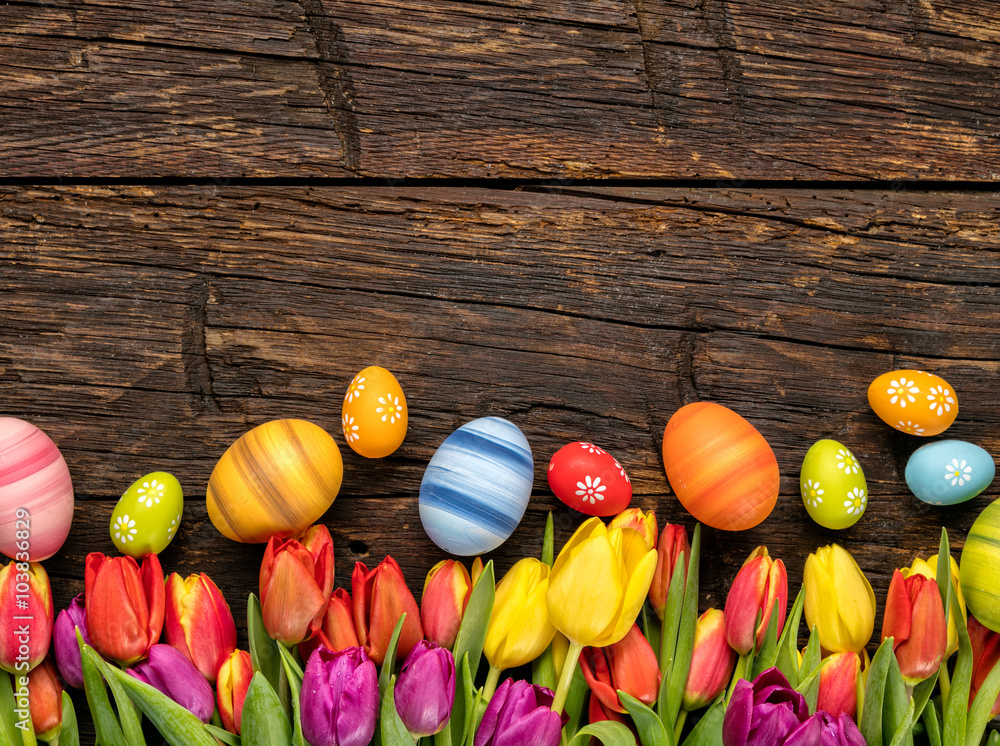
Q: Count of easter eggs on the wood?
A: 11